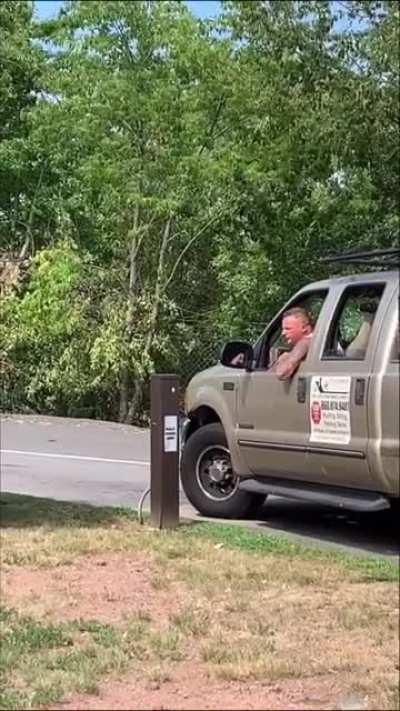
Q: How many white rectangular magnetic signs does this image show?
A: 1